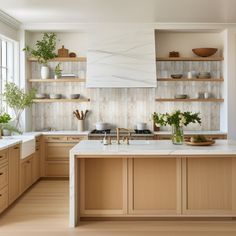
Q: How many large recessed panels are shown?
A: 3